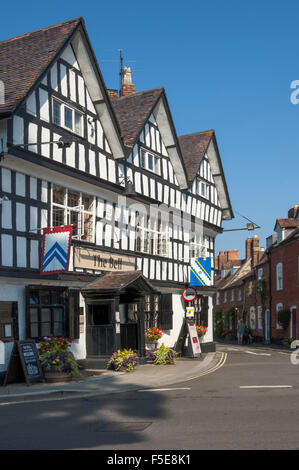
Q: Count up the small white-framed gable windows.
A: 3